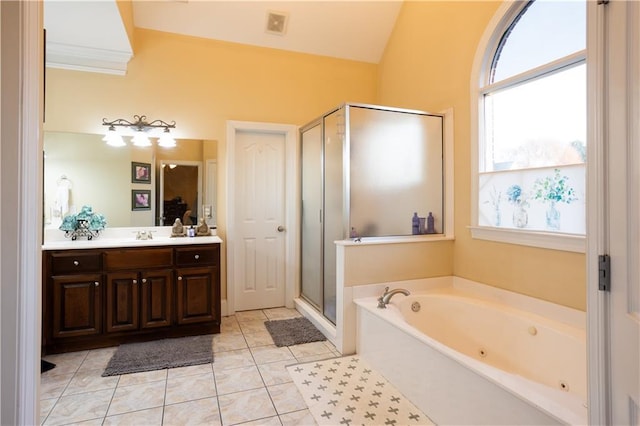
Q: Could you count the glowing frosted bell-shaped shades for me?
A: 3